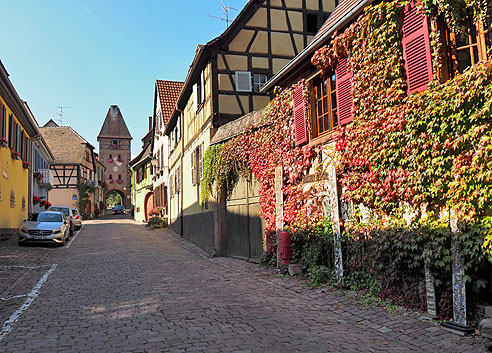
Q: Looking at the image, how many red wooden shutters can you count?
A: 3